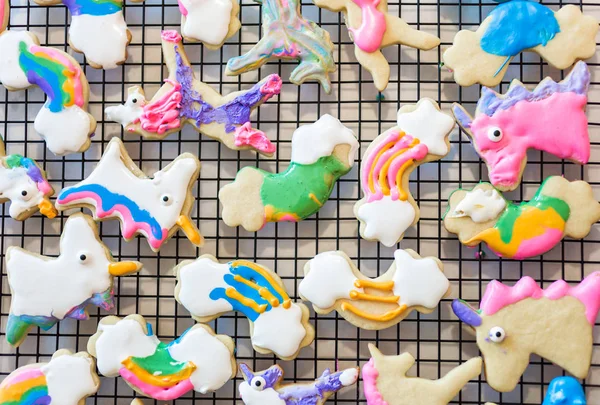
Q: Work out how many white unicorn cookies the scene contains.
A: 3